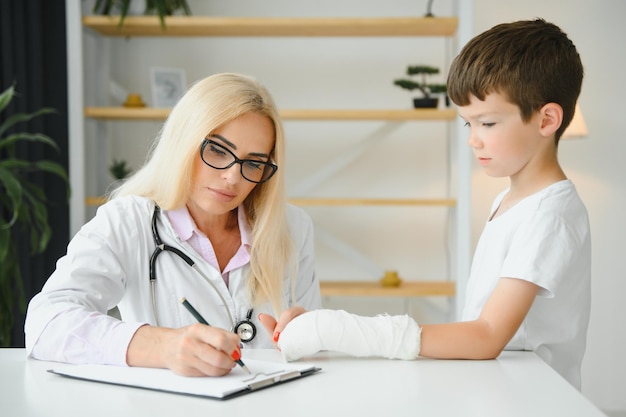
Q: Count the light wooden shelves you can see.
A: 4